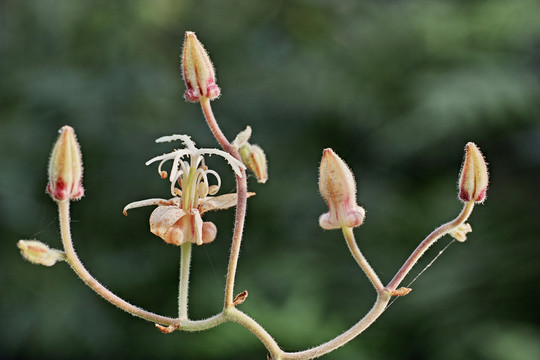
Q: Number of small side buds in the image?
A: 3